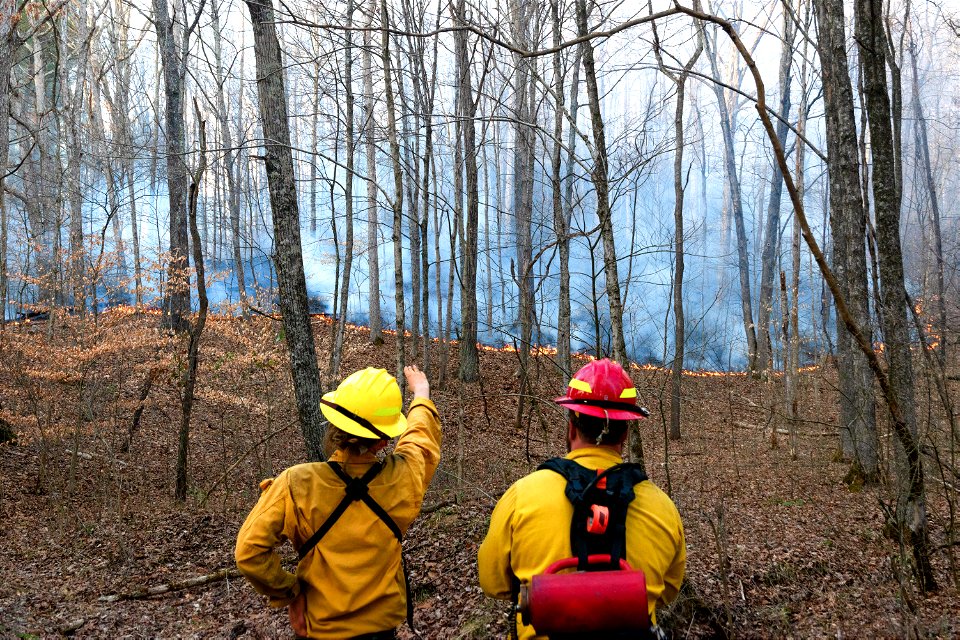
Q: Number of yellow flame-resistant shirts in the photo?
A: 2